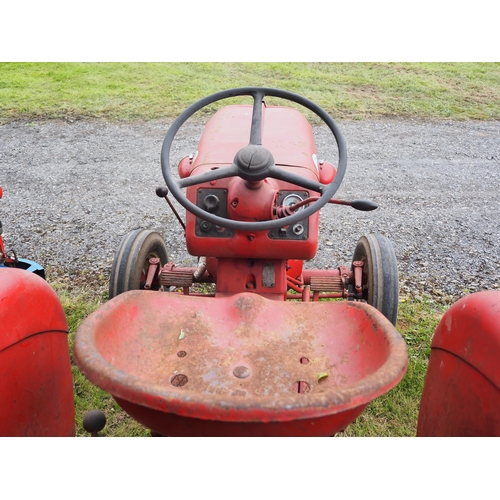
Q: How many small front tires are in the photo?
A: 2